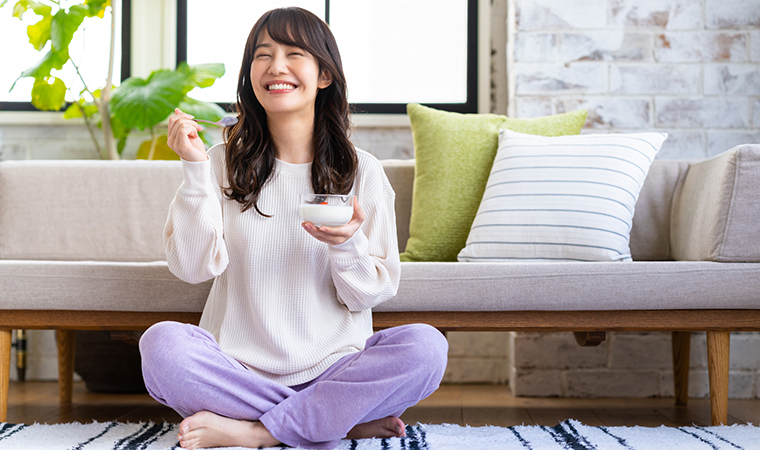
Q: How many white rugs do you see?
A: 1